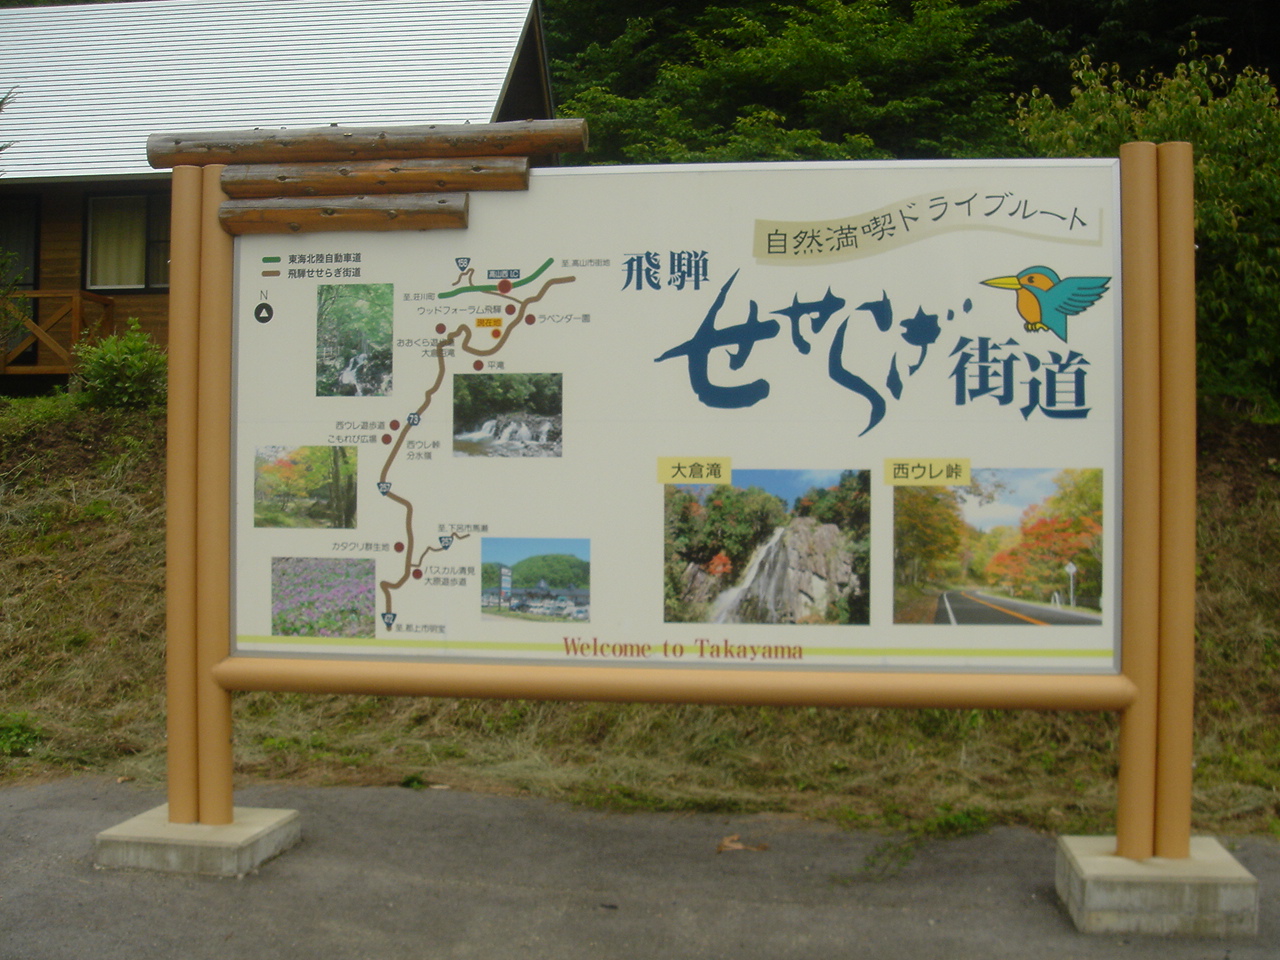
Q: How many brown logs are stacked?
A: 3